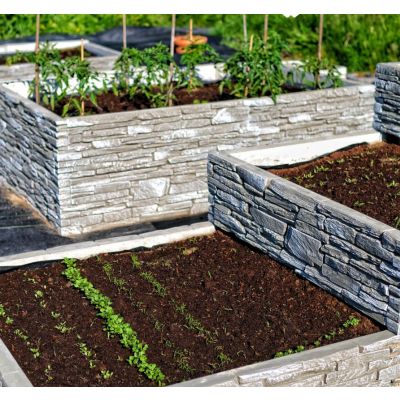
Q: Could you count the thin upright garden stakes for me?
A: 9